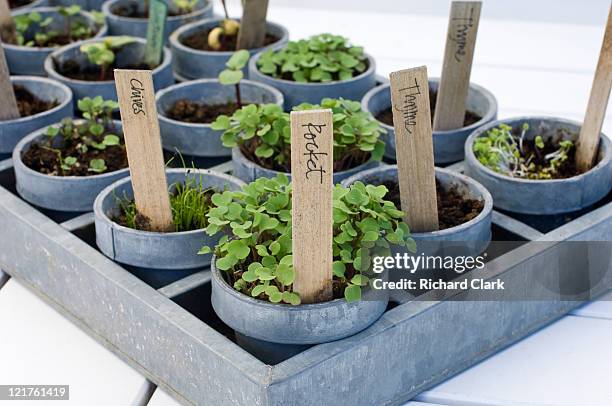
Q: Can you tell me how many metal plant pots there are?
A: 15